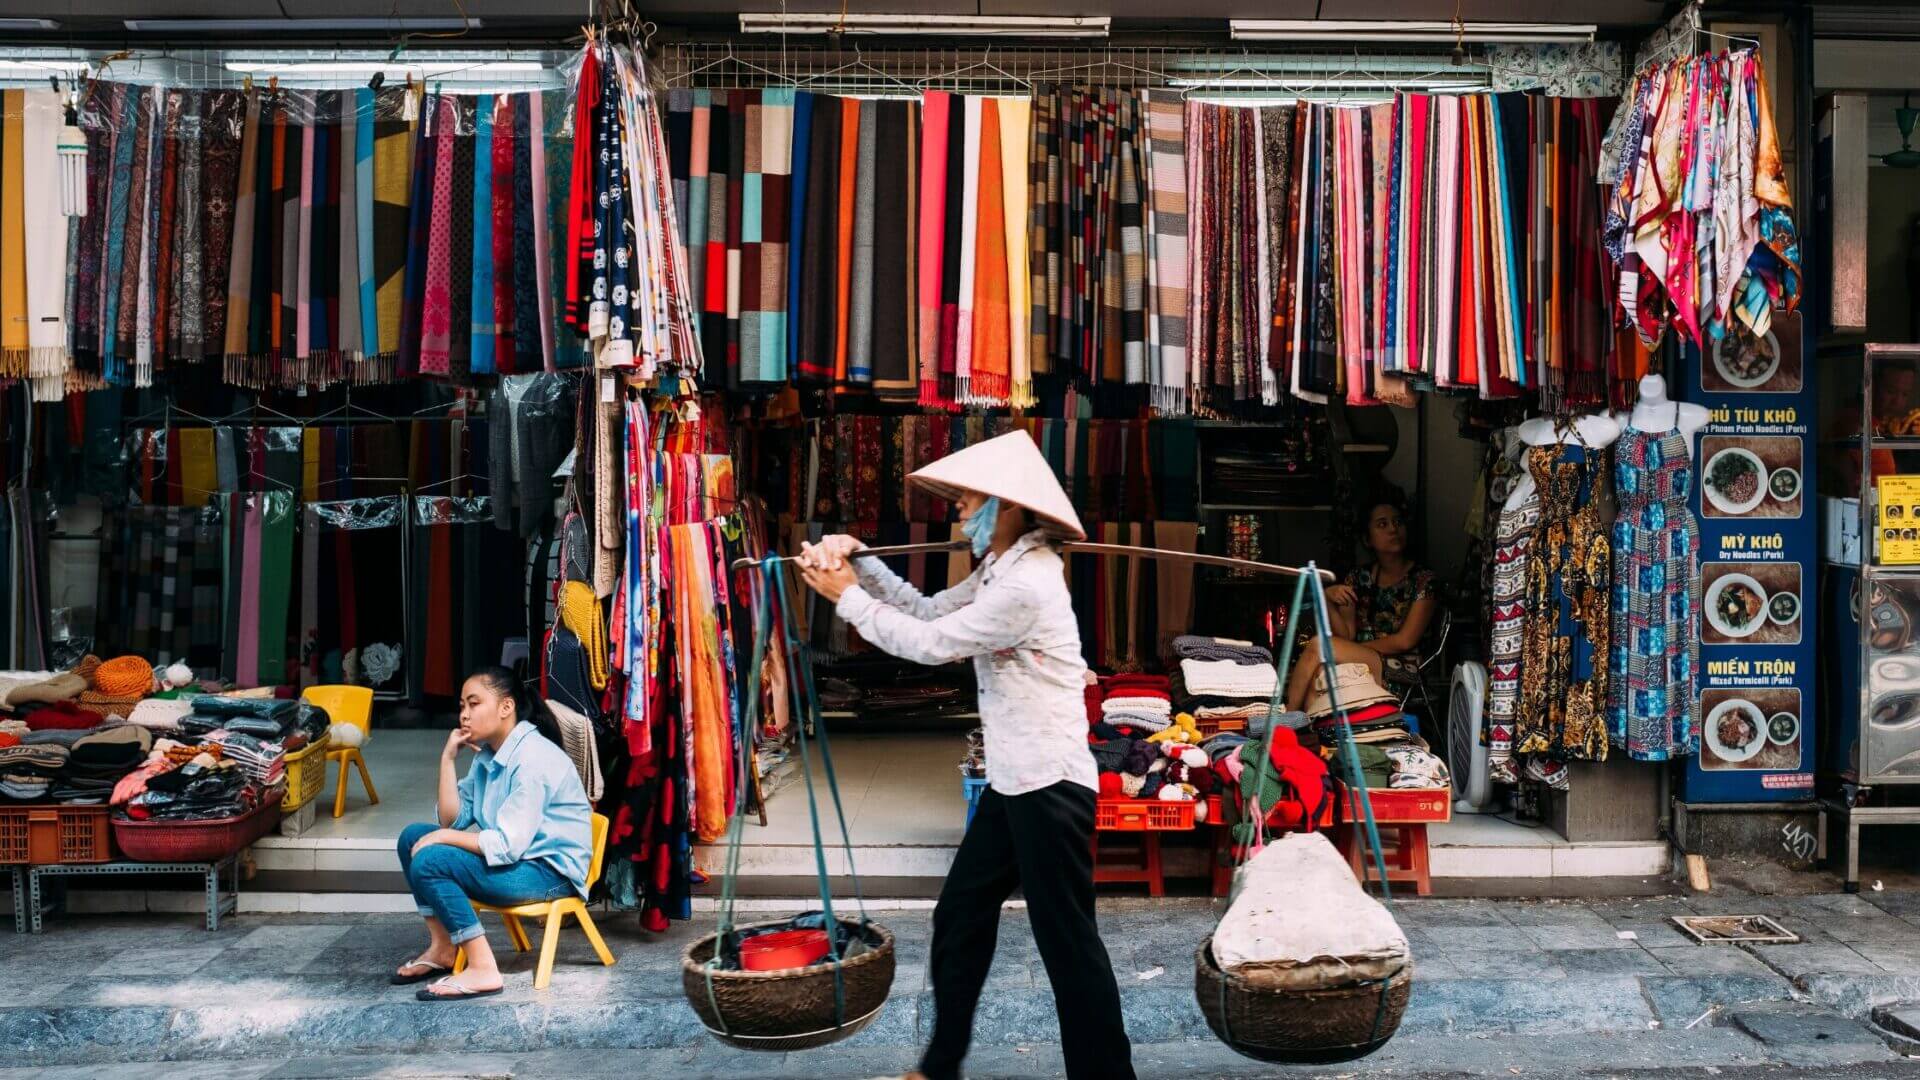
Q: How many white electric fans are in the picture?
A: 1